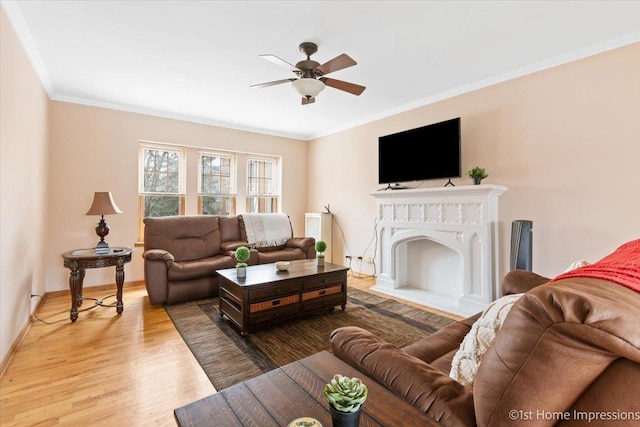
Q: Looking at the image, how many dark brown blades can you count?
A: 3